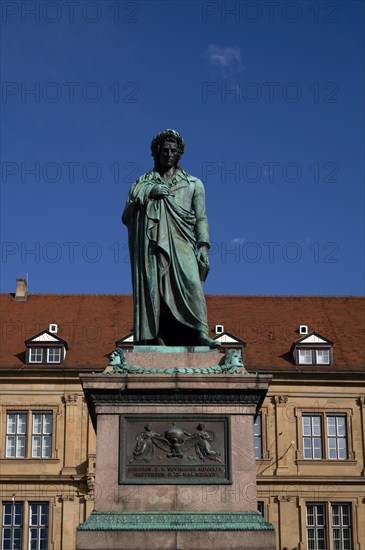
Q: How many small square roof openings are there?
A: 3